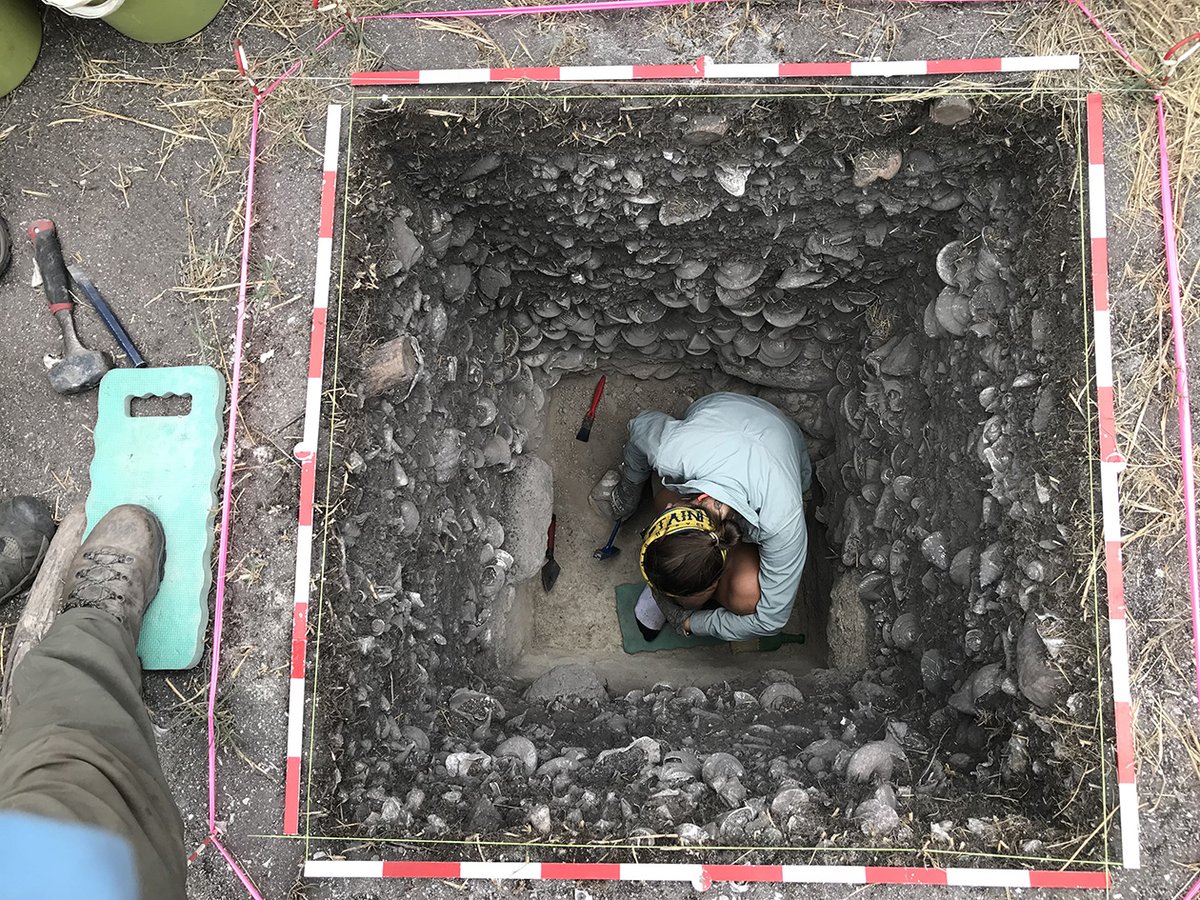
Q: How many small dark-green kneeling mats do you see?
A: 1